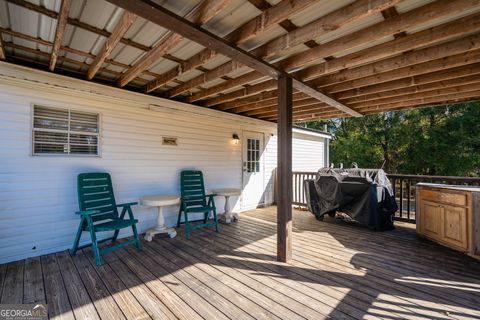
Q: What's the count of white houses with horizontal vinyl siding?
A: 1